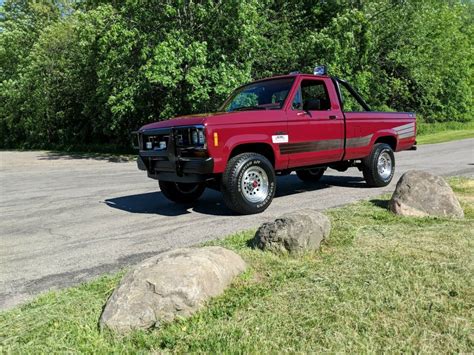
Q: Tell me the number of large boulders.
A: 3